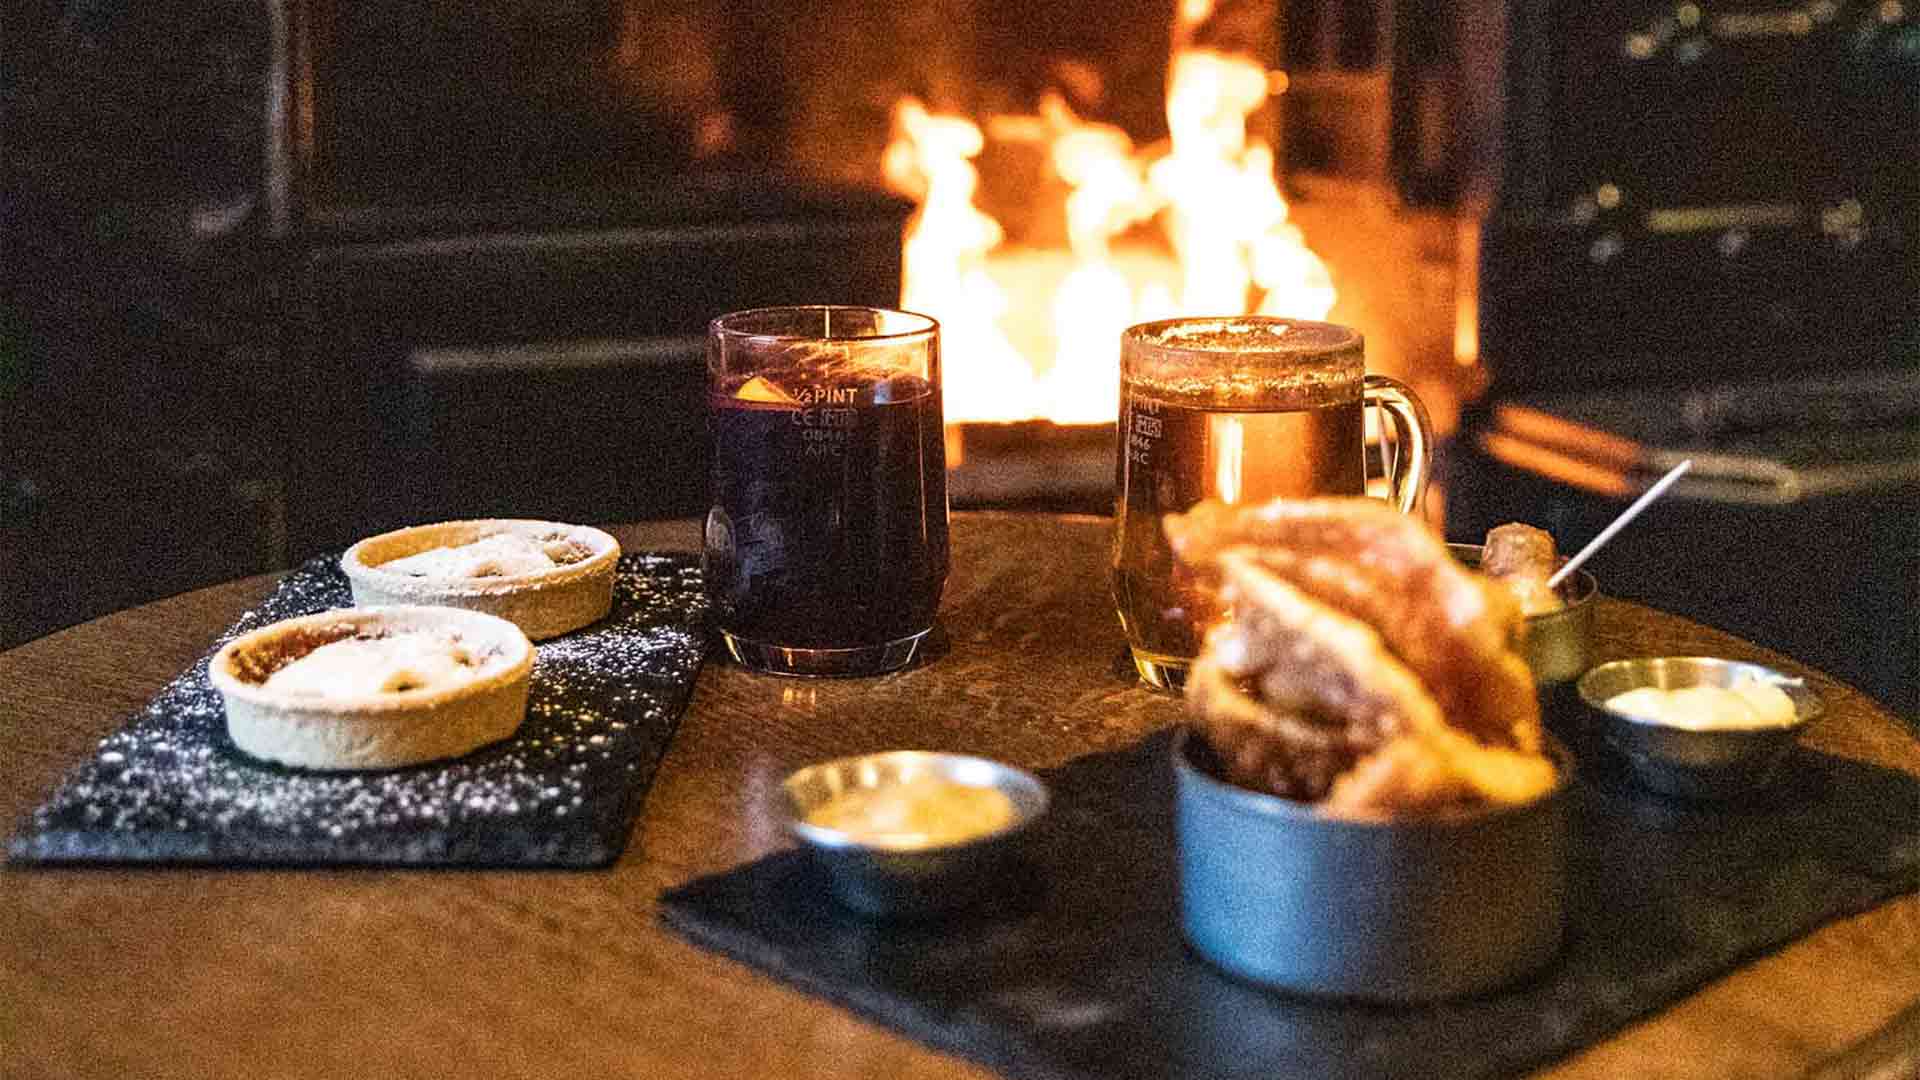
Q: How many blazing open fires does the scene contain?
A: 1